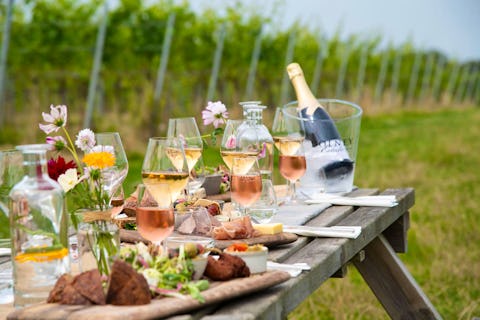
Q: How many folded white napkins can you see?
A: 3